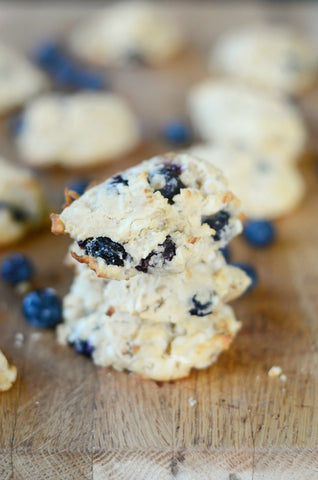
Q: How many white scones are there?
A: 11